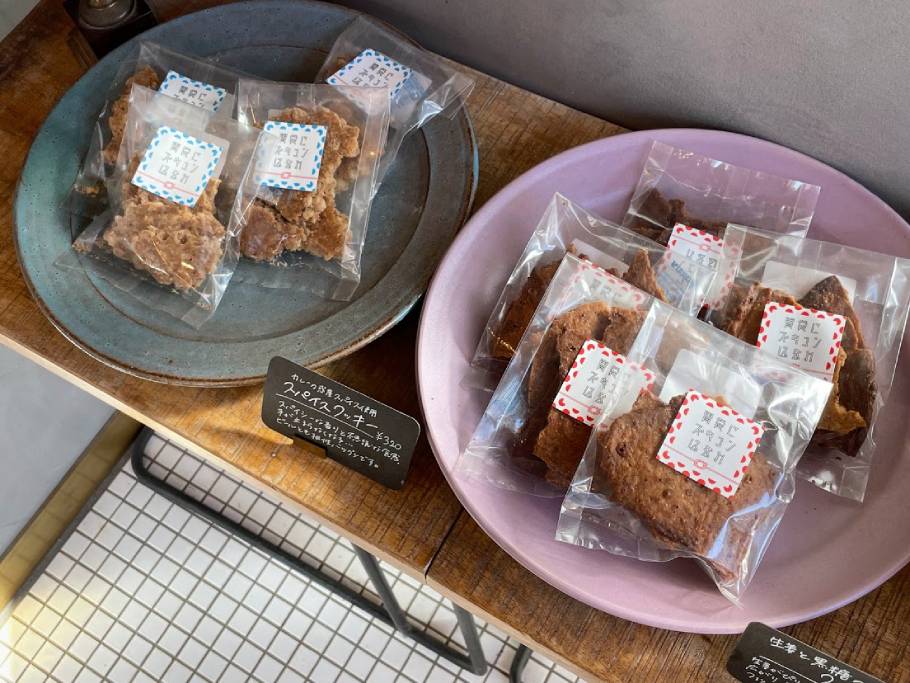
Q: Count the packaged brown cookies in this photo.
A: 9